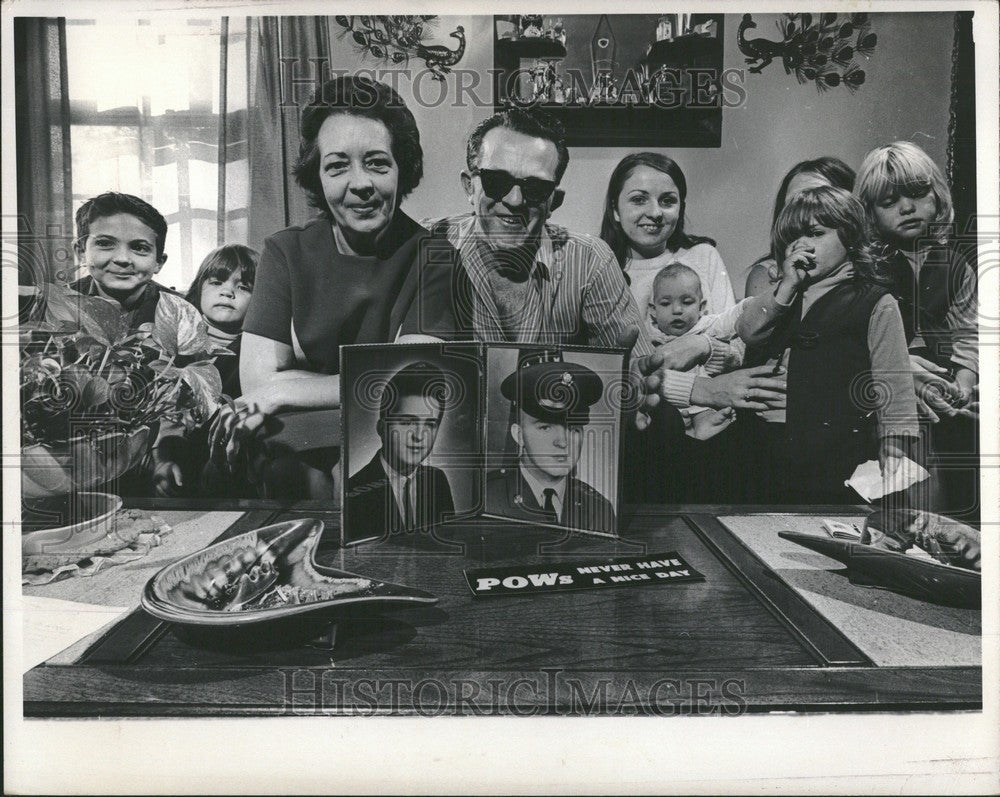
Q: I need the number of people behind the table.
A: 9